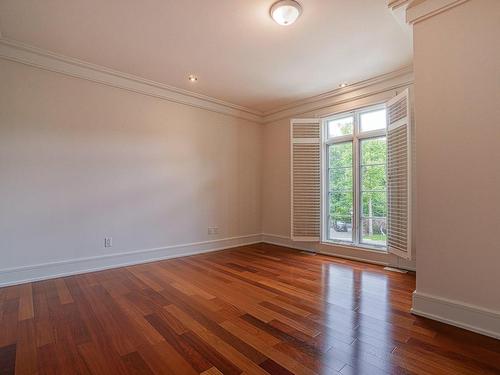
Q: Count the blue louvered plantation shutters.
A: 0